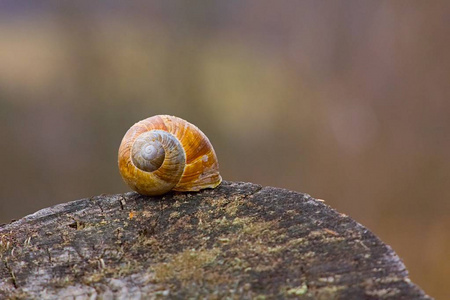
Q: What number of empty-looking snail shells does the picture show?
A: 1